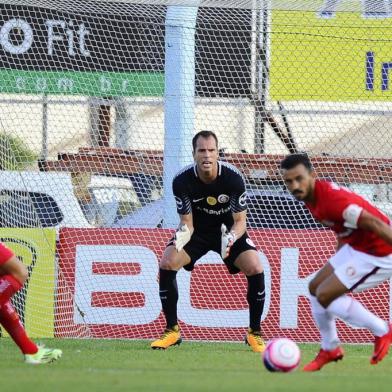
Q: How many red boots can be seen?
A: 2